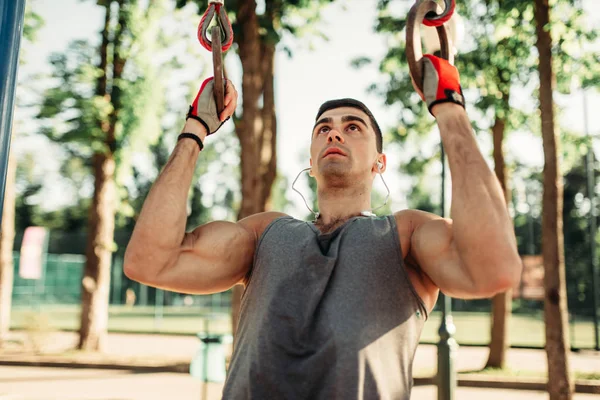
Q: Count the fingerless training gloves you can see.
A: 2